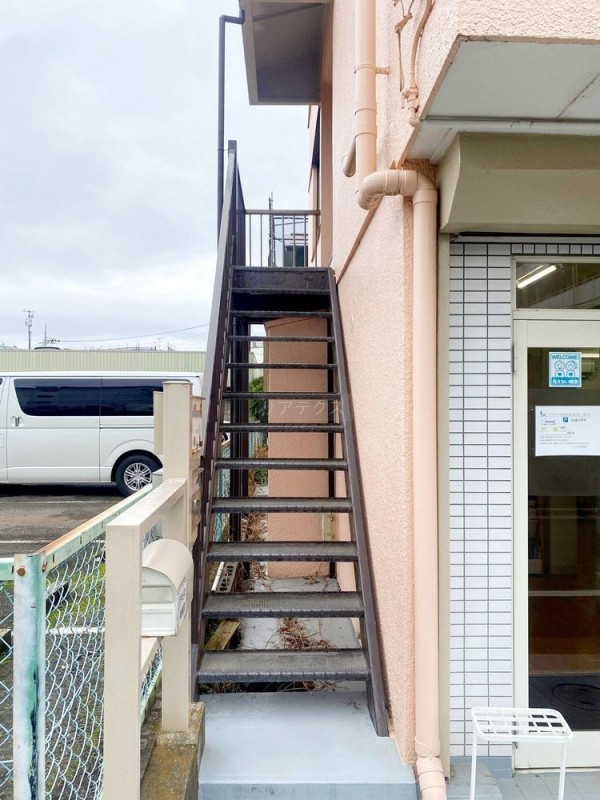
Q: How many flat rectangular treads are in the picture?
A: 11